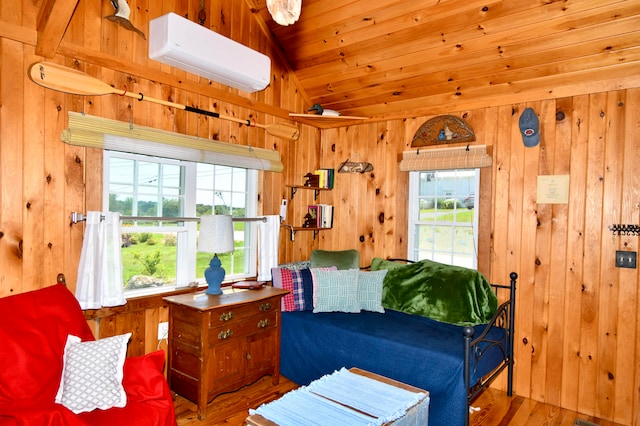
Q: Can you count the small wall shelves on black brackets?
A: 2